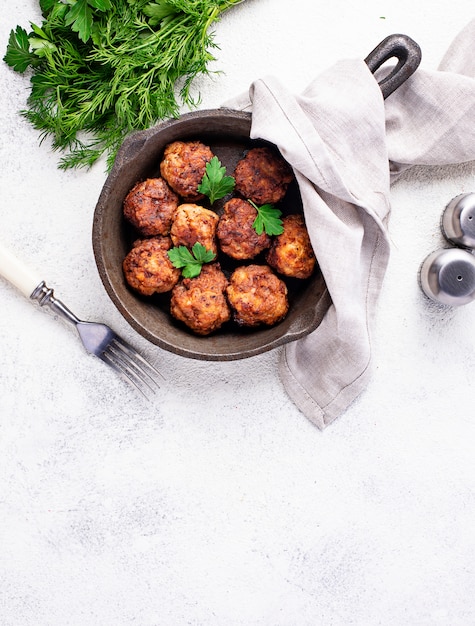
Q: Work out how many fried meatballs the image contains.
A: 9